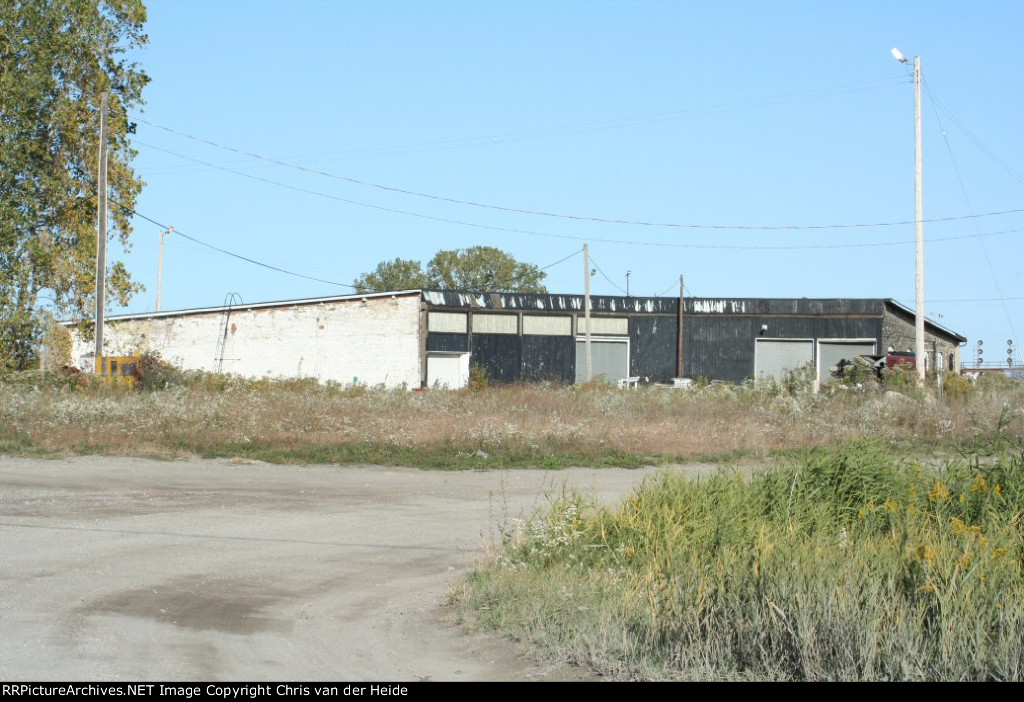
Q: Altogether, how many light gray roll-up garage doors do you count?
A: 3